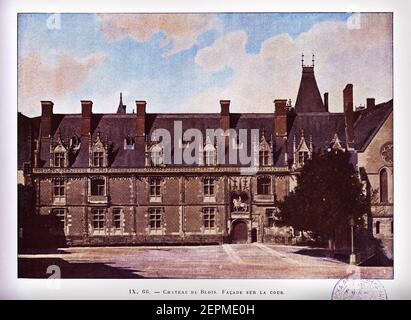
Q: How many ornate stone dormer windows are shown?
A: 7